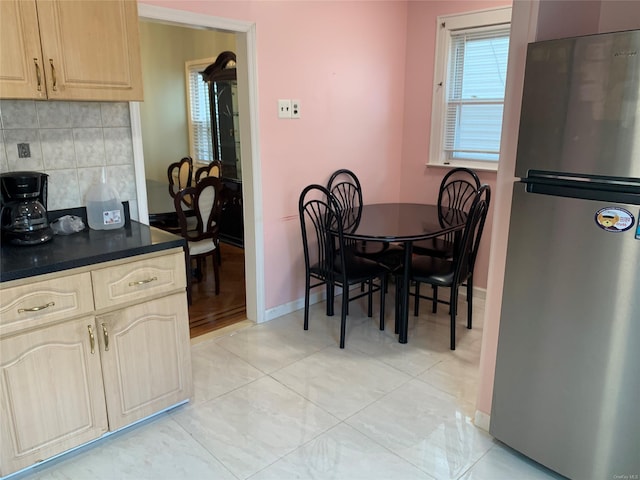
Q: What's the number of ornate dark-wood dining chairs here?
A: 3